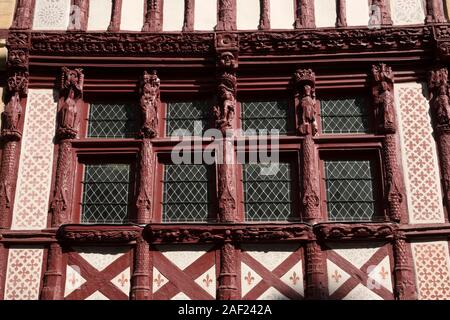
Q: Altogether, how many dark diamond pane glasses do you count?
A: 8